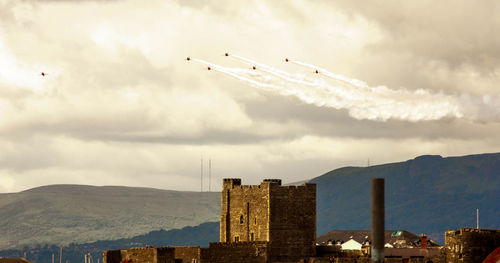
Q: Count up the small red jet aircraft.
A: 7